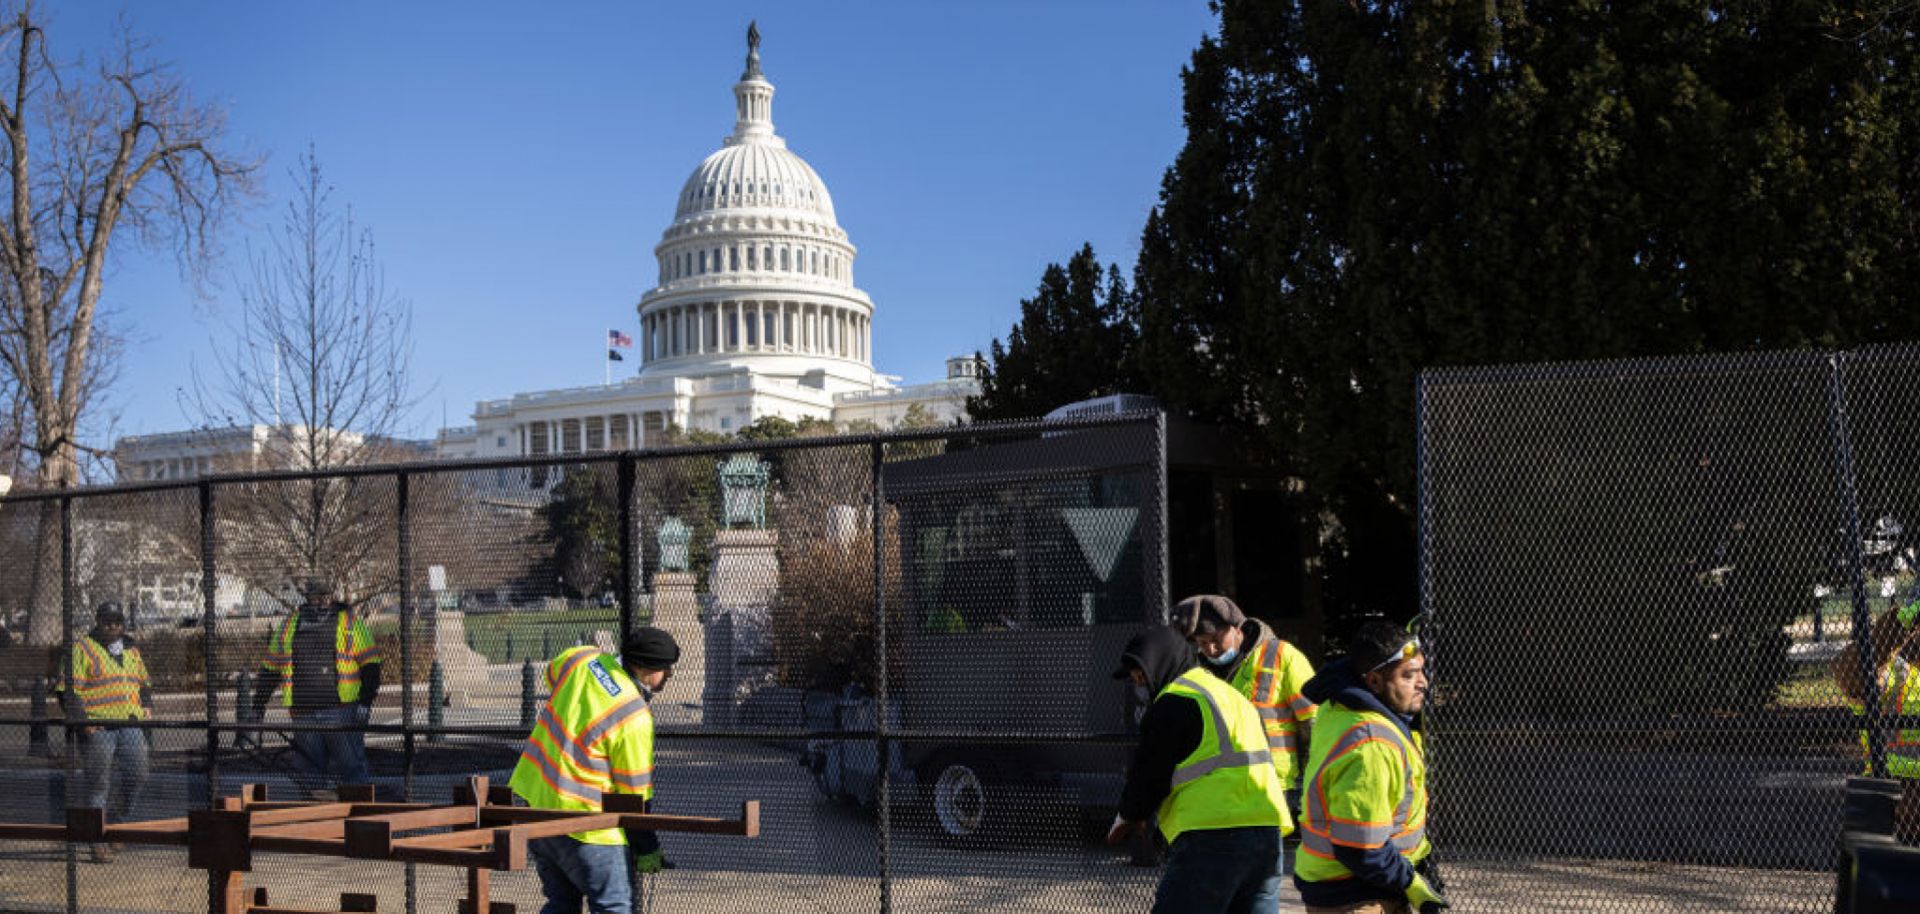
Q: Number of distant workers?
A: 2